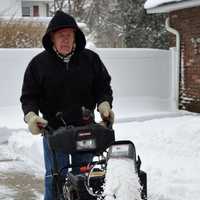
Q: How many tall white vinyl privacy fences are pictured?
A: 1